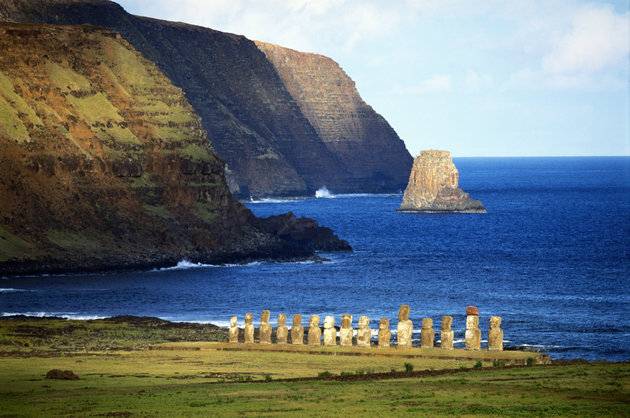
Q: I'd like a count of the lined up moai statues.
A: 15